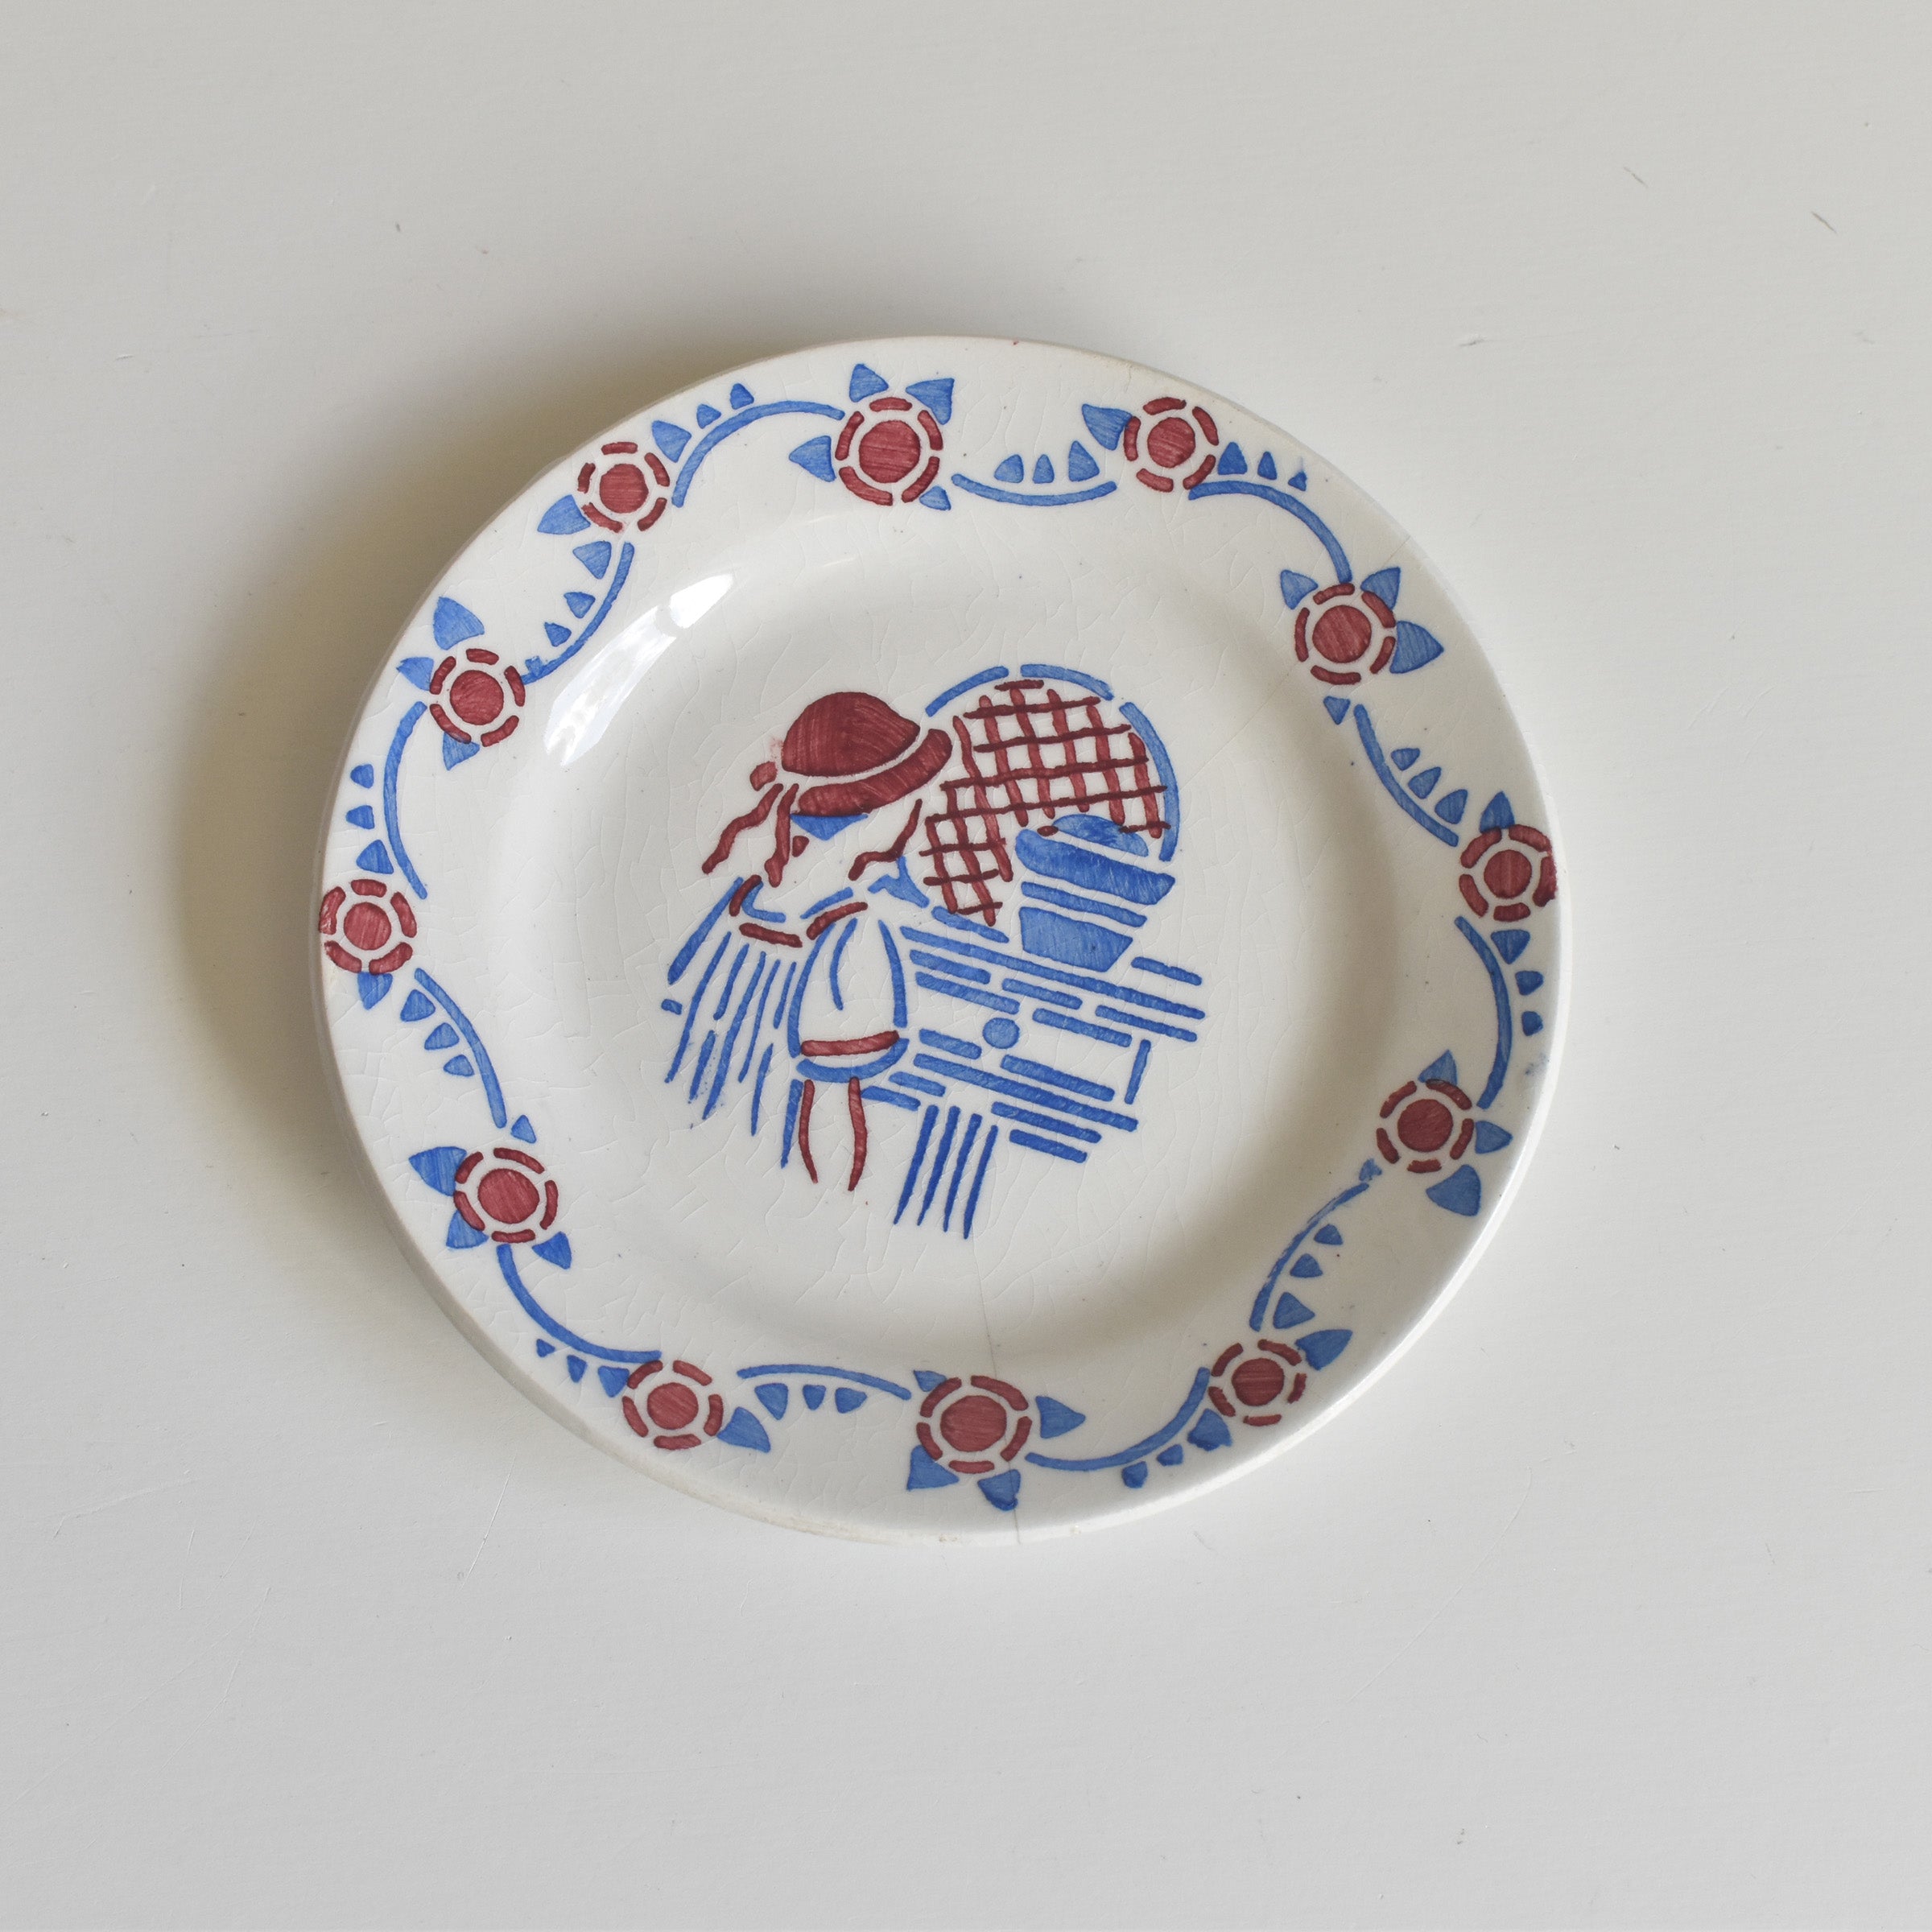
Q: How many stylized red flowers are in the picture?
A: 12